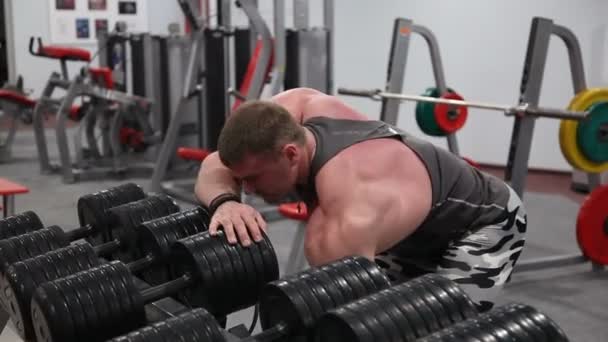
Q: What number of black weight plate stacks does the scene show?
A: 12